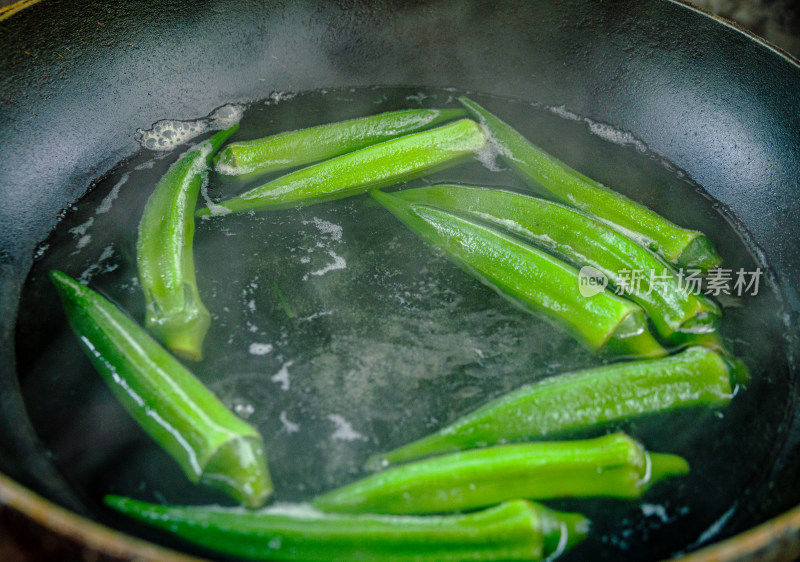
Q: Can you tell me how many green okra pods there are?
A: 10